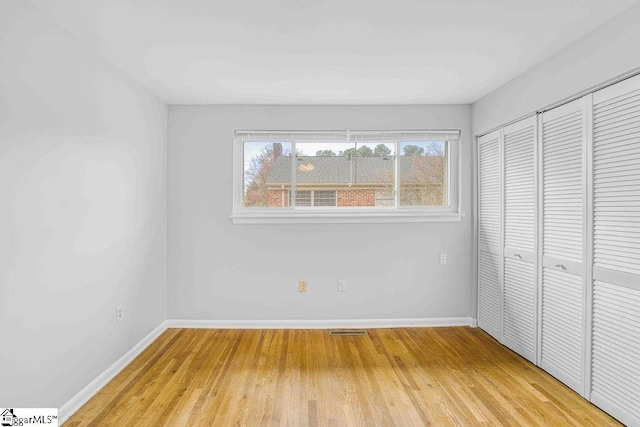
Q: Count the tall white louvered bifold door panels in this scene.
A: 4